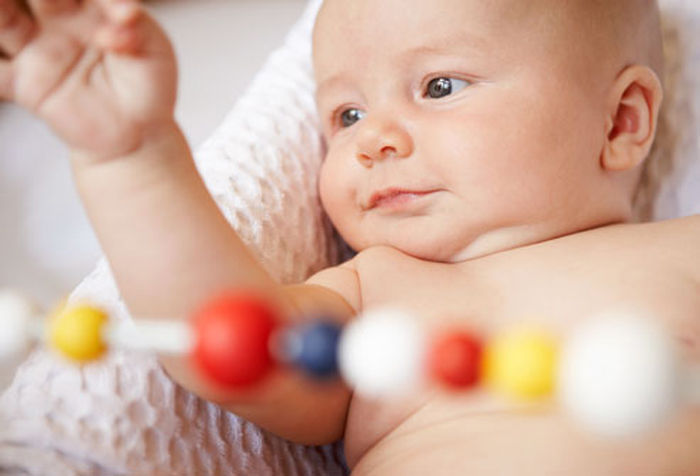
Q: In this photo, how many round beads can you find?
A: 8